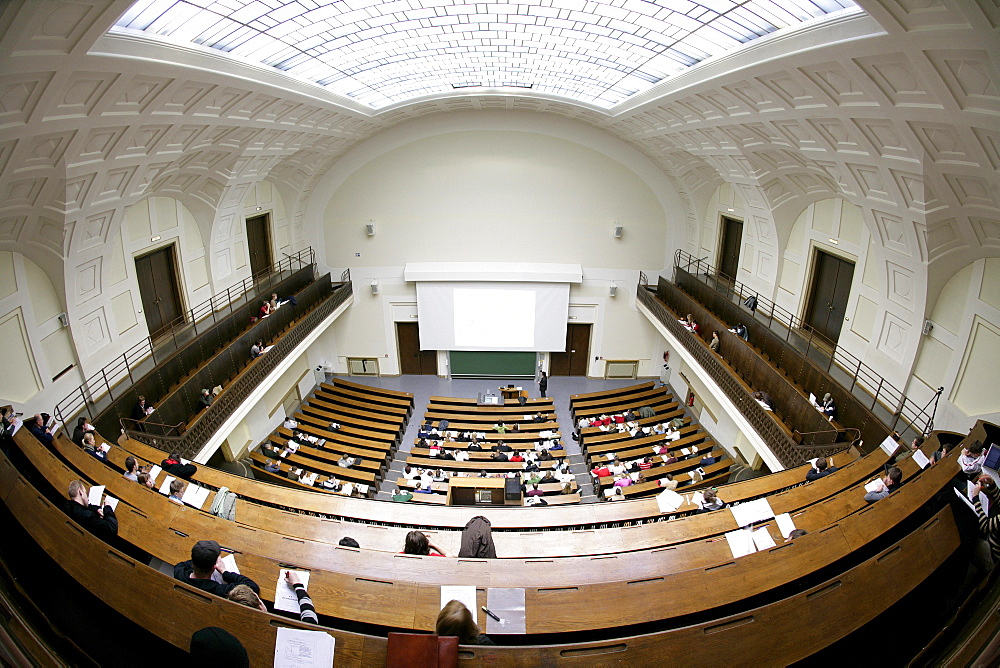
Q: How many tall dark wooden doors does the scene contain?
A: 6